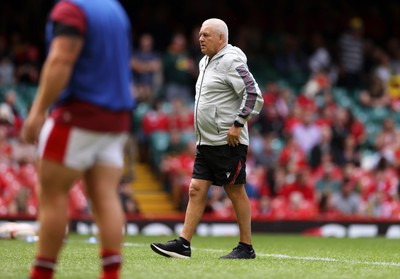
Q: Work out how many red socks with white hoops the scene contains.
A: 2